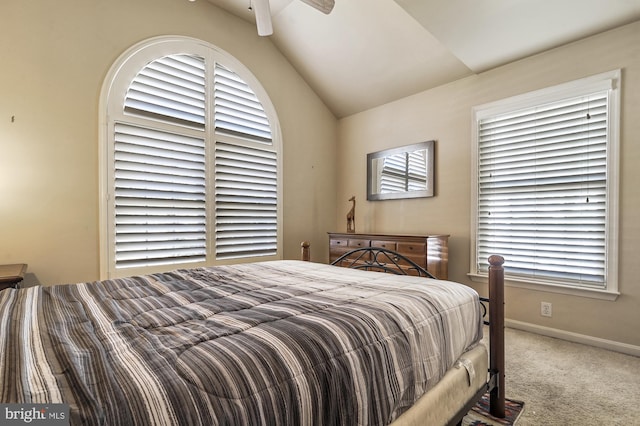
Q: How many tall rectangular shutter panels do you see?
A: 2